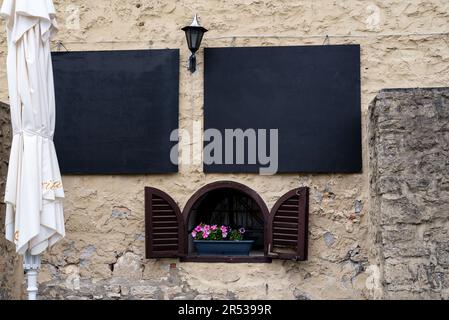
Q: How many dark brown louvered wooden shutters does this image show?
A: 2